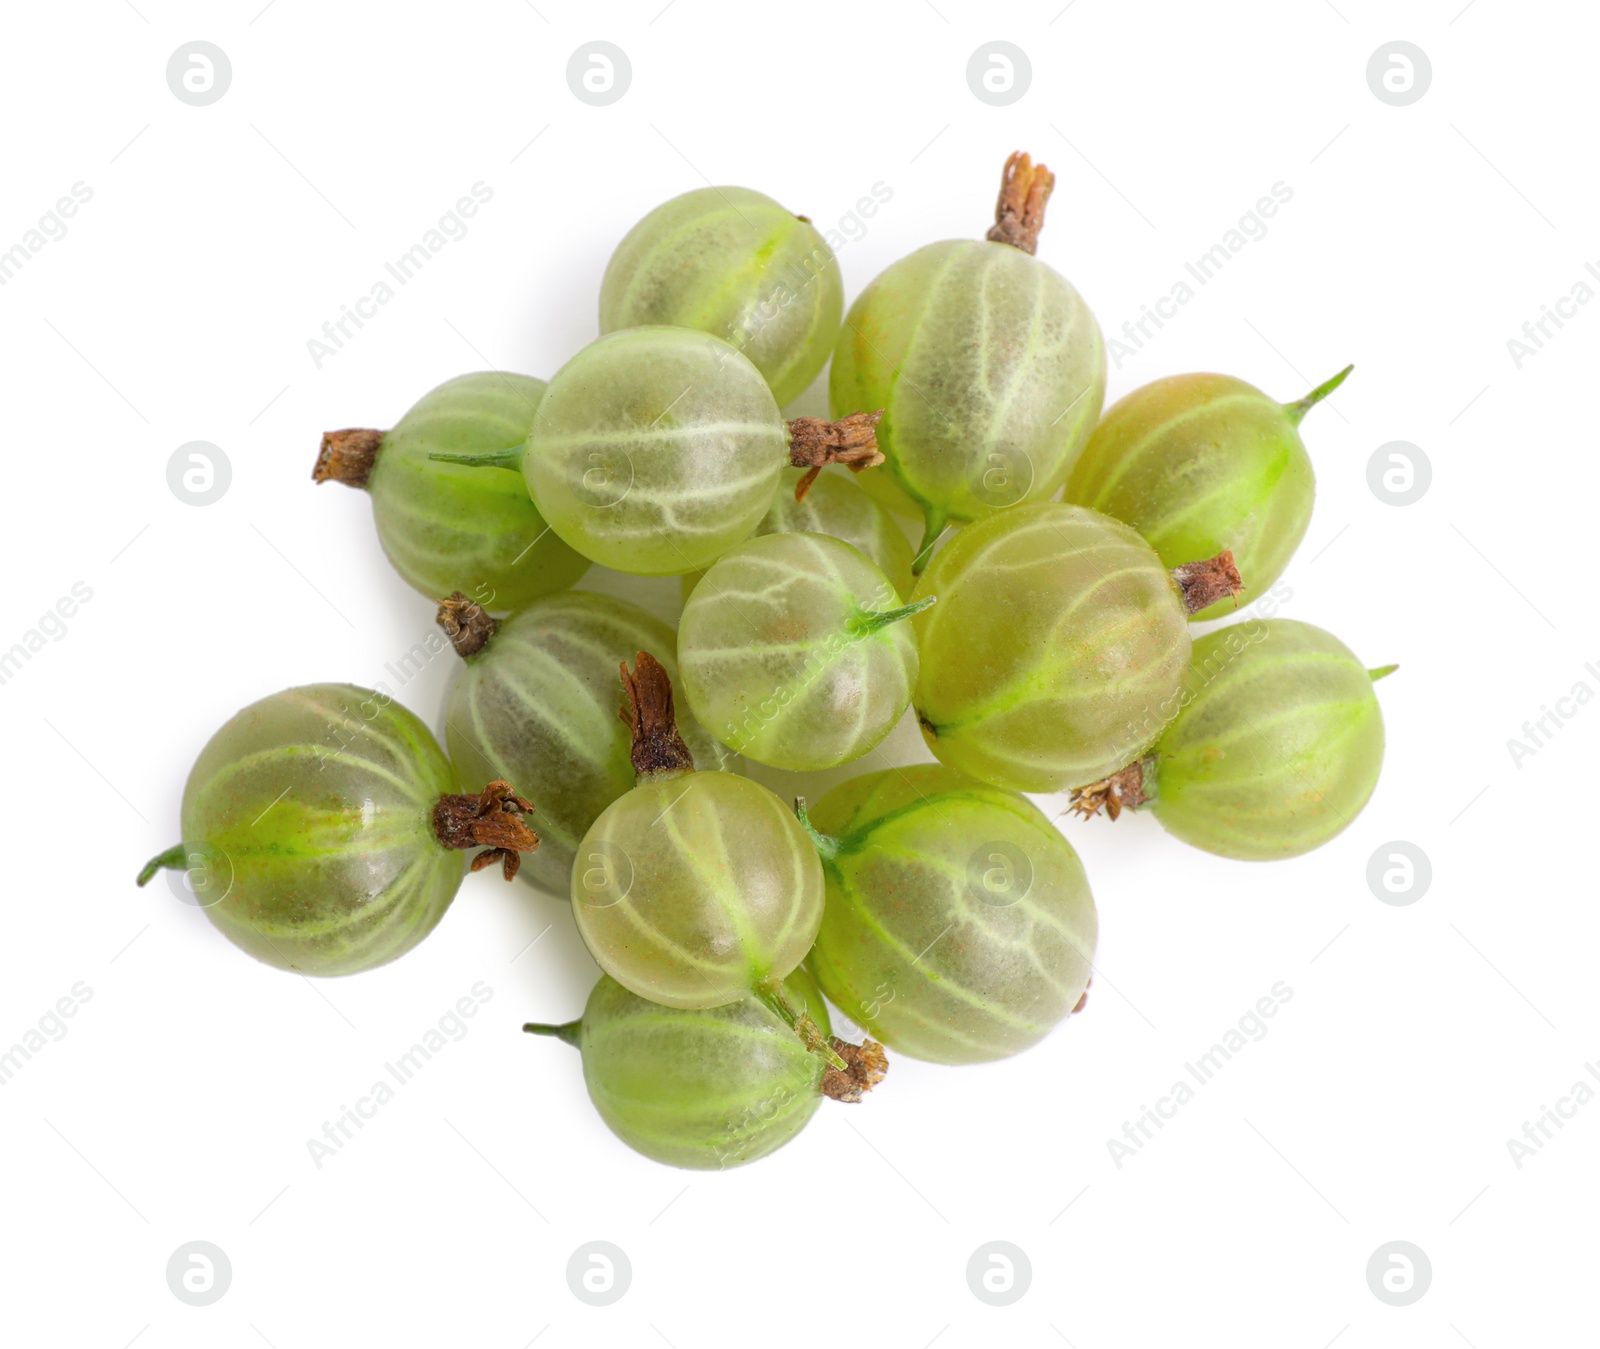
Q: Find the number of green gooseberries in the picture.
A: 14